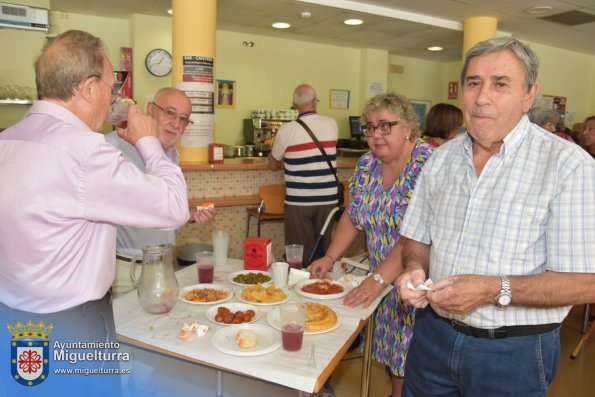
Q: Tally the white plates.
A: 7